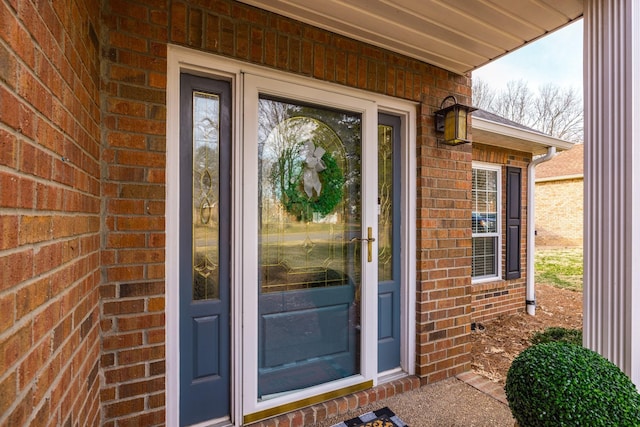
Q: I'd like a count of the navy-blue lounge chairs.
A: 0